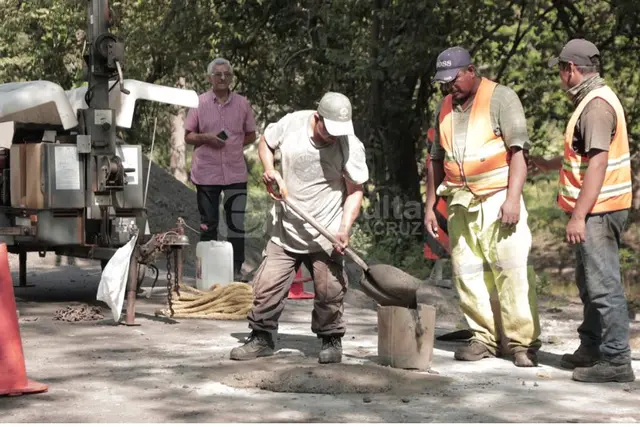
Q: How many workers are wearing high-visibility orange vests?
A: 2